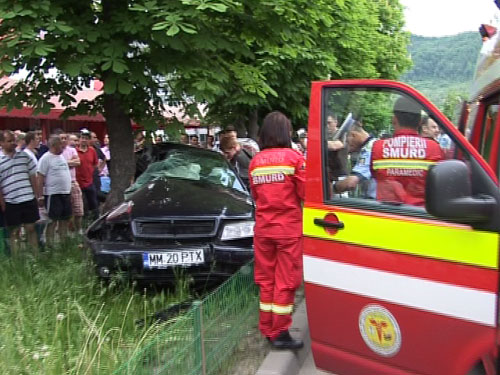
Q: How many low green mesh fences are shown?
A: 1